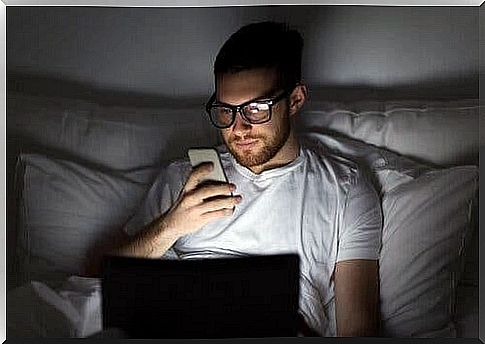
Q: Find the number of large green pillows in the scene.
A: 0